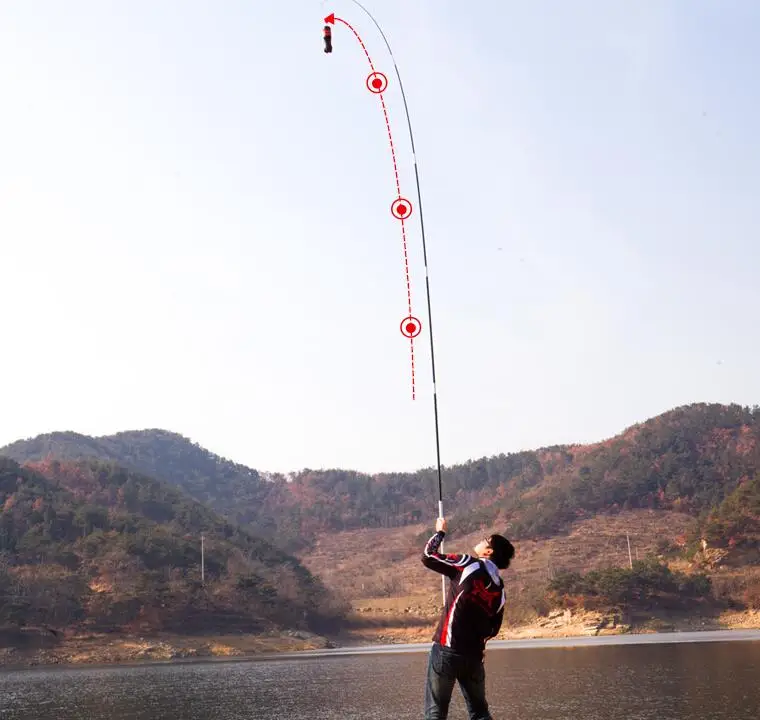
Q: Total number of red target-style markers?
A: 3